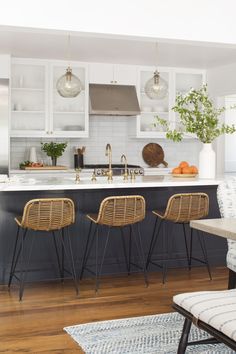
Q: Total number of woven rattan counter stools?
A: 3